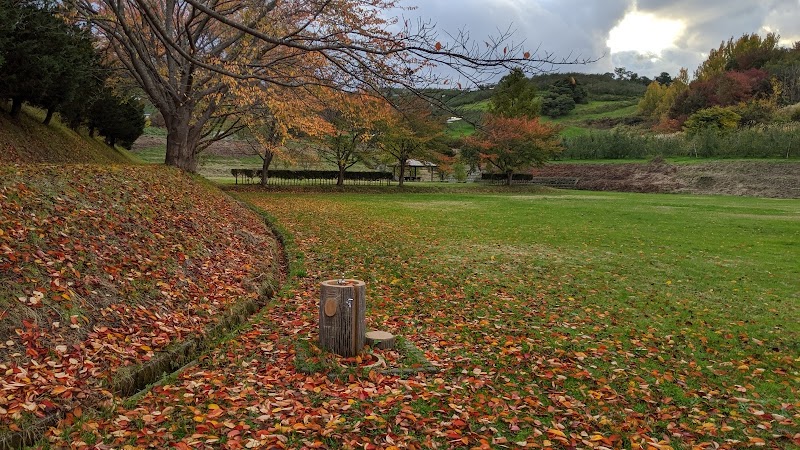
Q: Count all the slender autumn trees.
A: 4